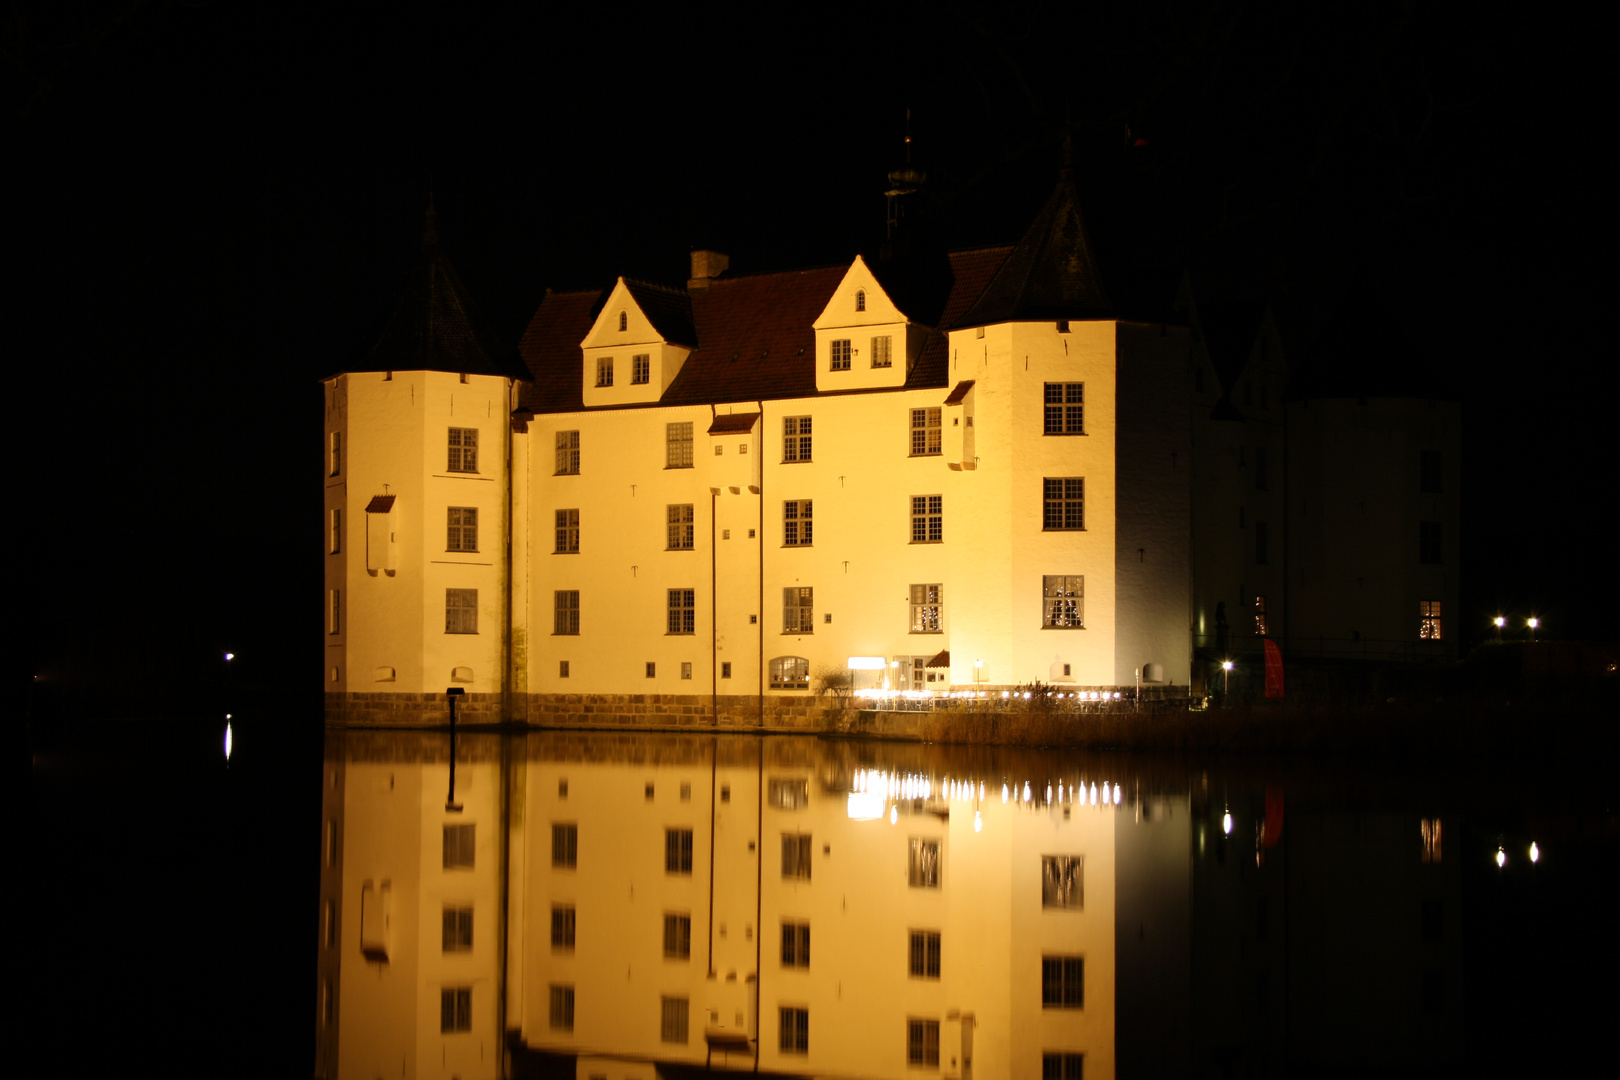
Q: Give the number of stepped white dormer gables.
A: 2